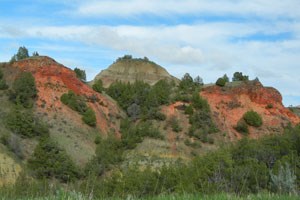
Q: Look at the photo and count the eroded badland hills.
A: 3